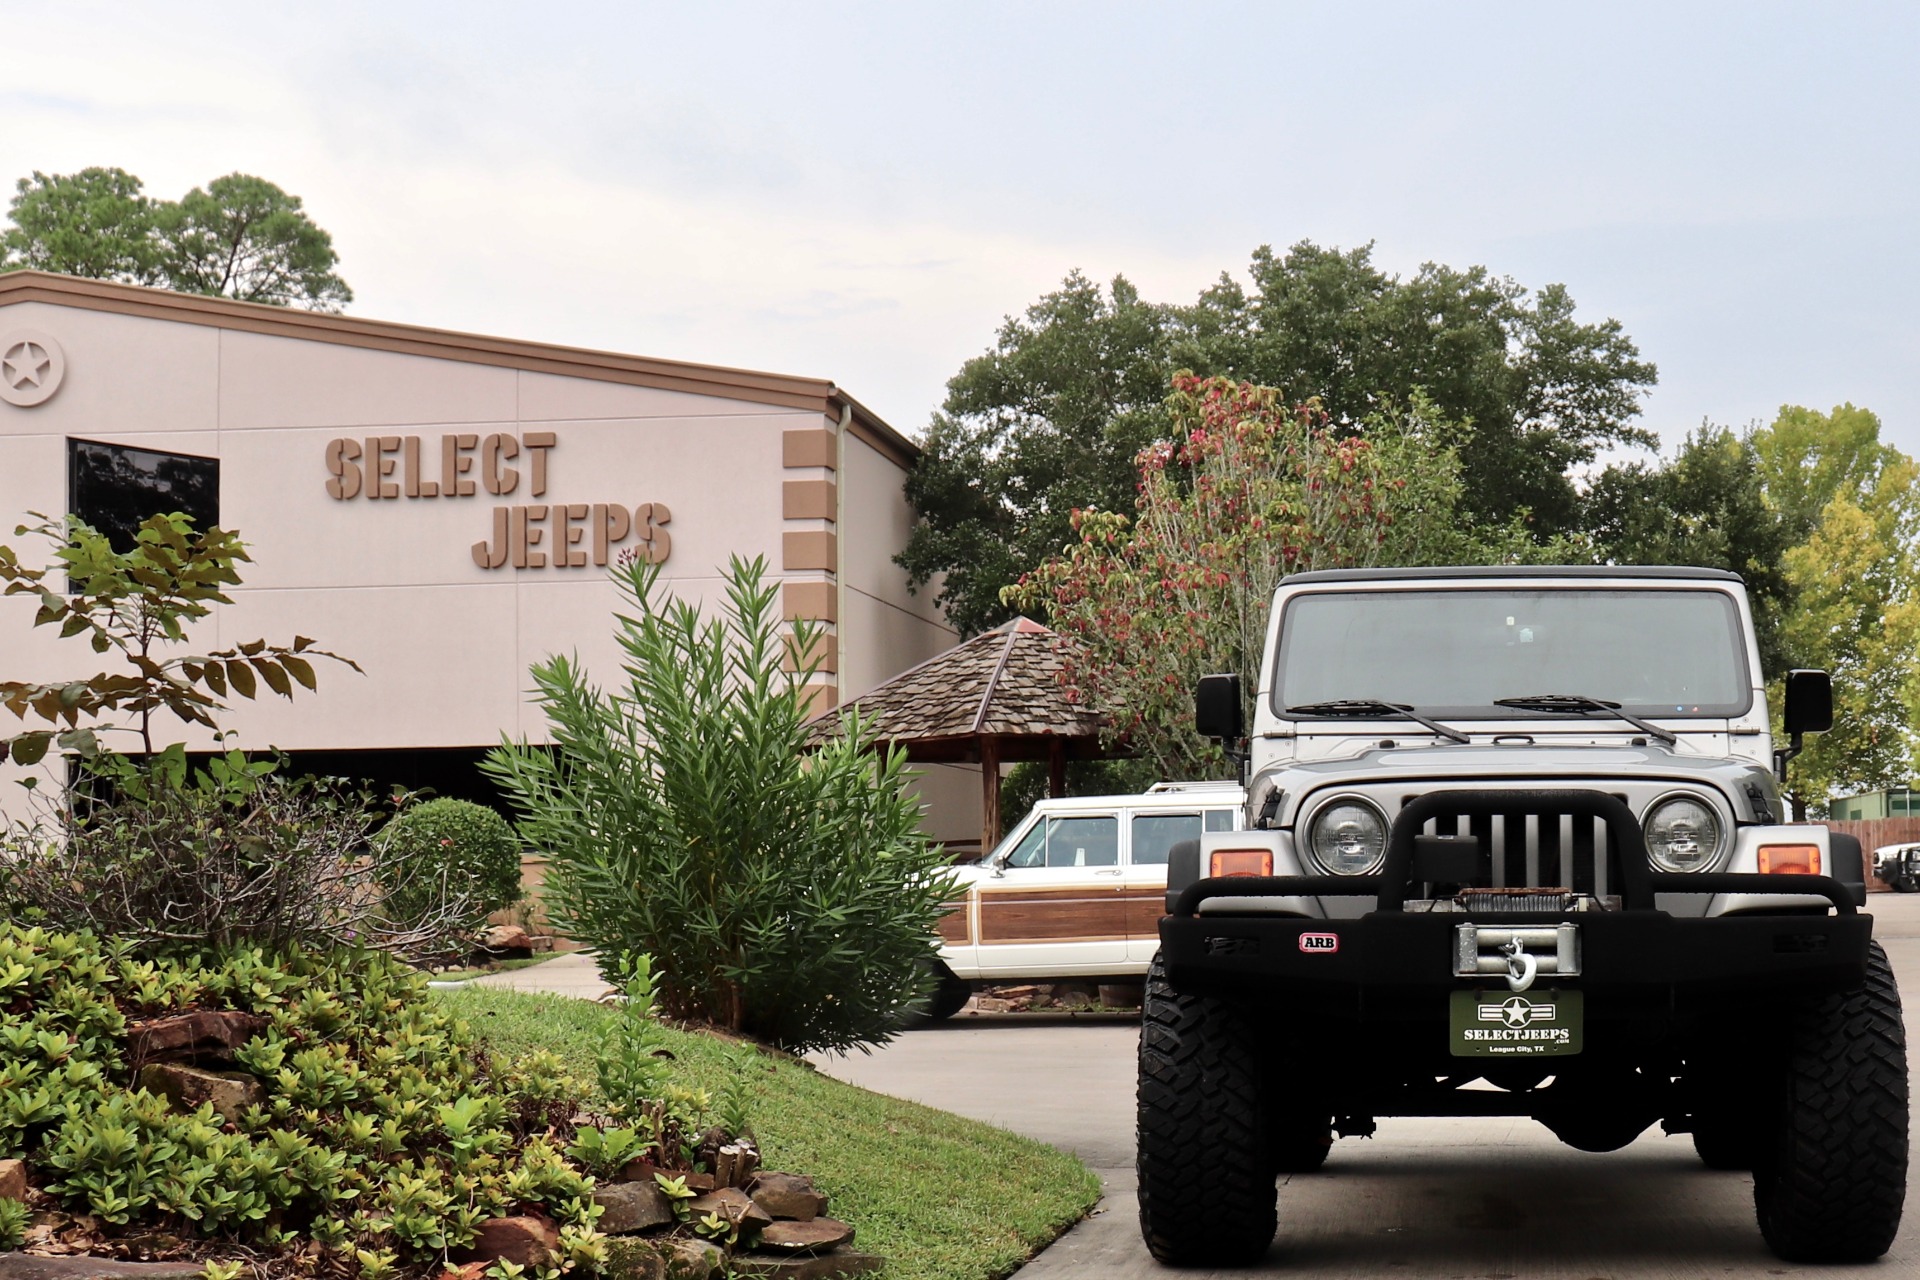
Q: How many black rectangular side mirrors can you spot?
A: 2